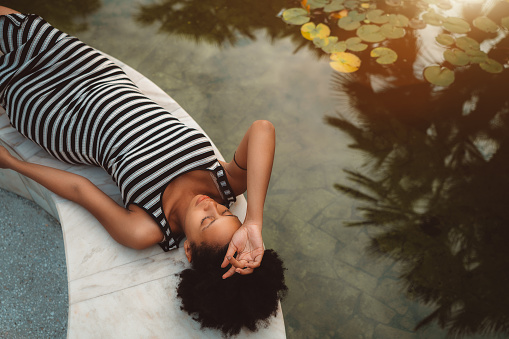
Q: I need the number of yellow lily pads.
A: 2